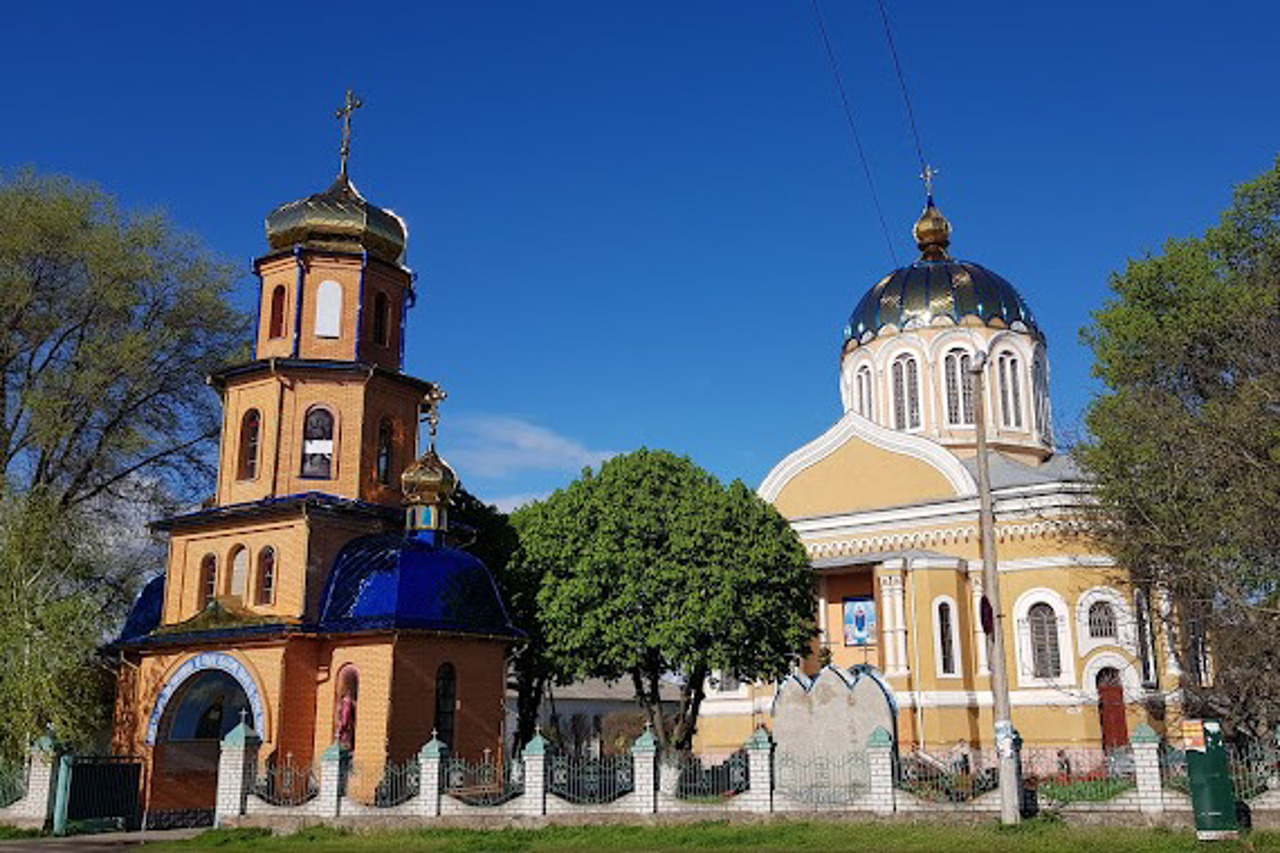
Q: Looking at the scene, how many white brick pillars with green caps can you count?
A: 9